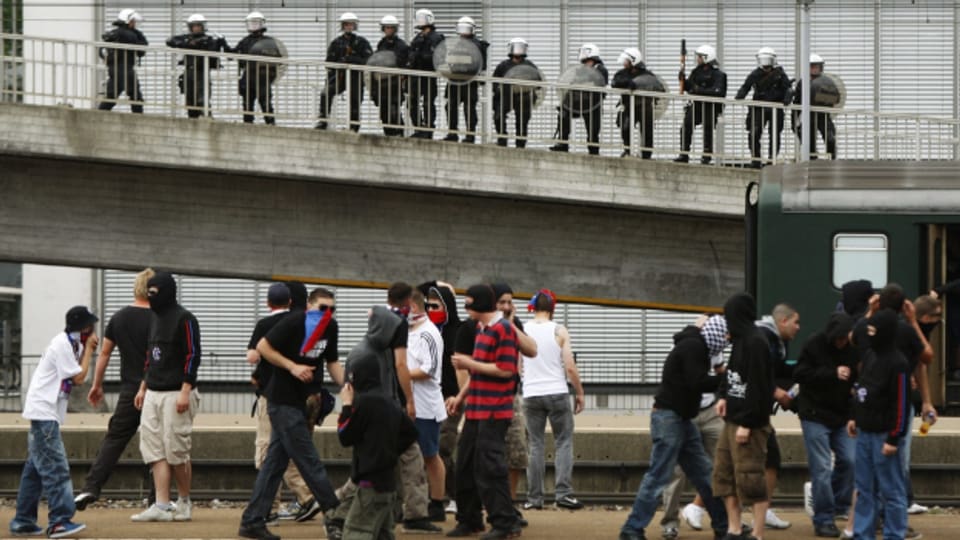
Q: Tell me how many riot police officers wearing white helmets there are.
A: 13